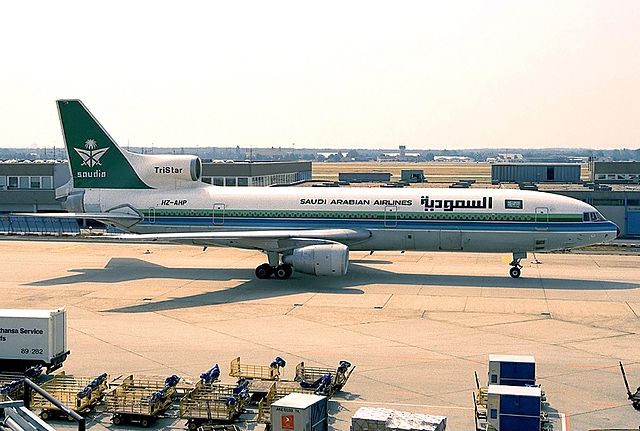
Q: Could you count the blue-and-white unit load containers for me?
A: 2